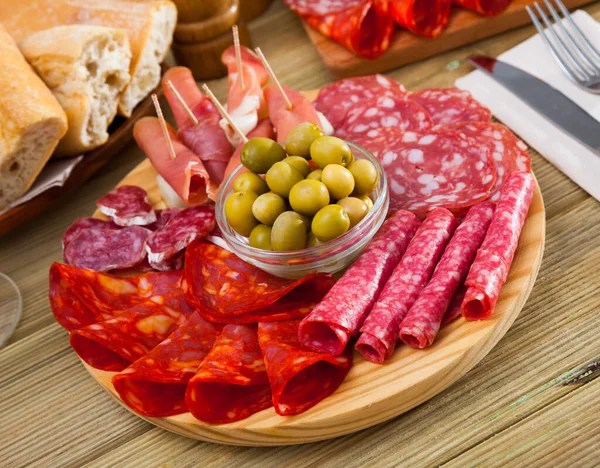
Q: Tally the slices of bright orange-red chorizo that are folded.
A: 6